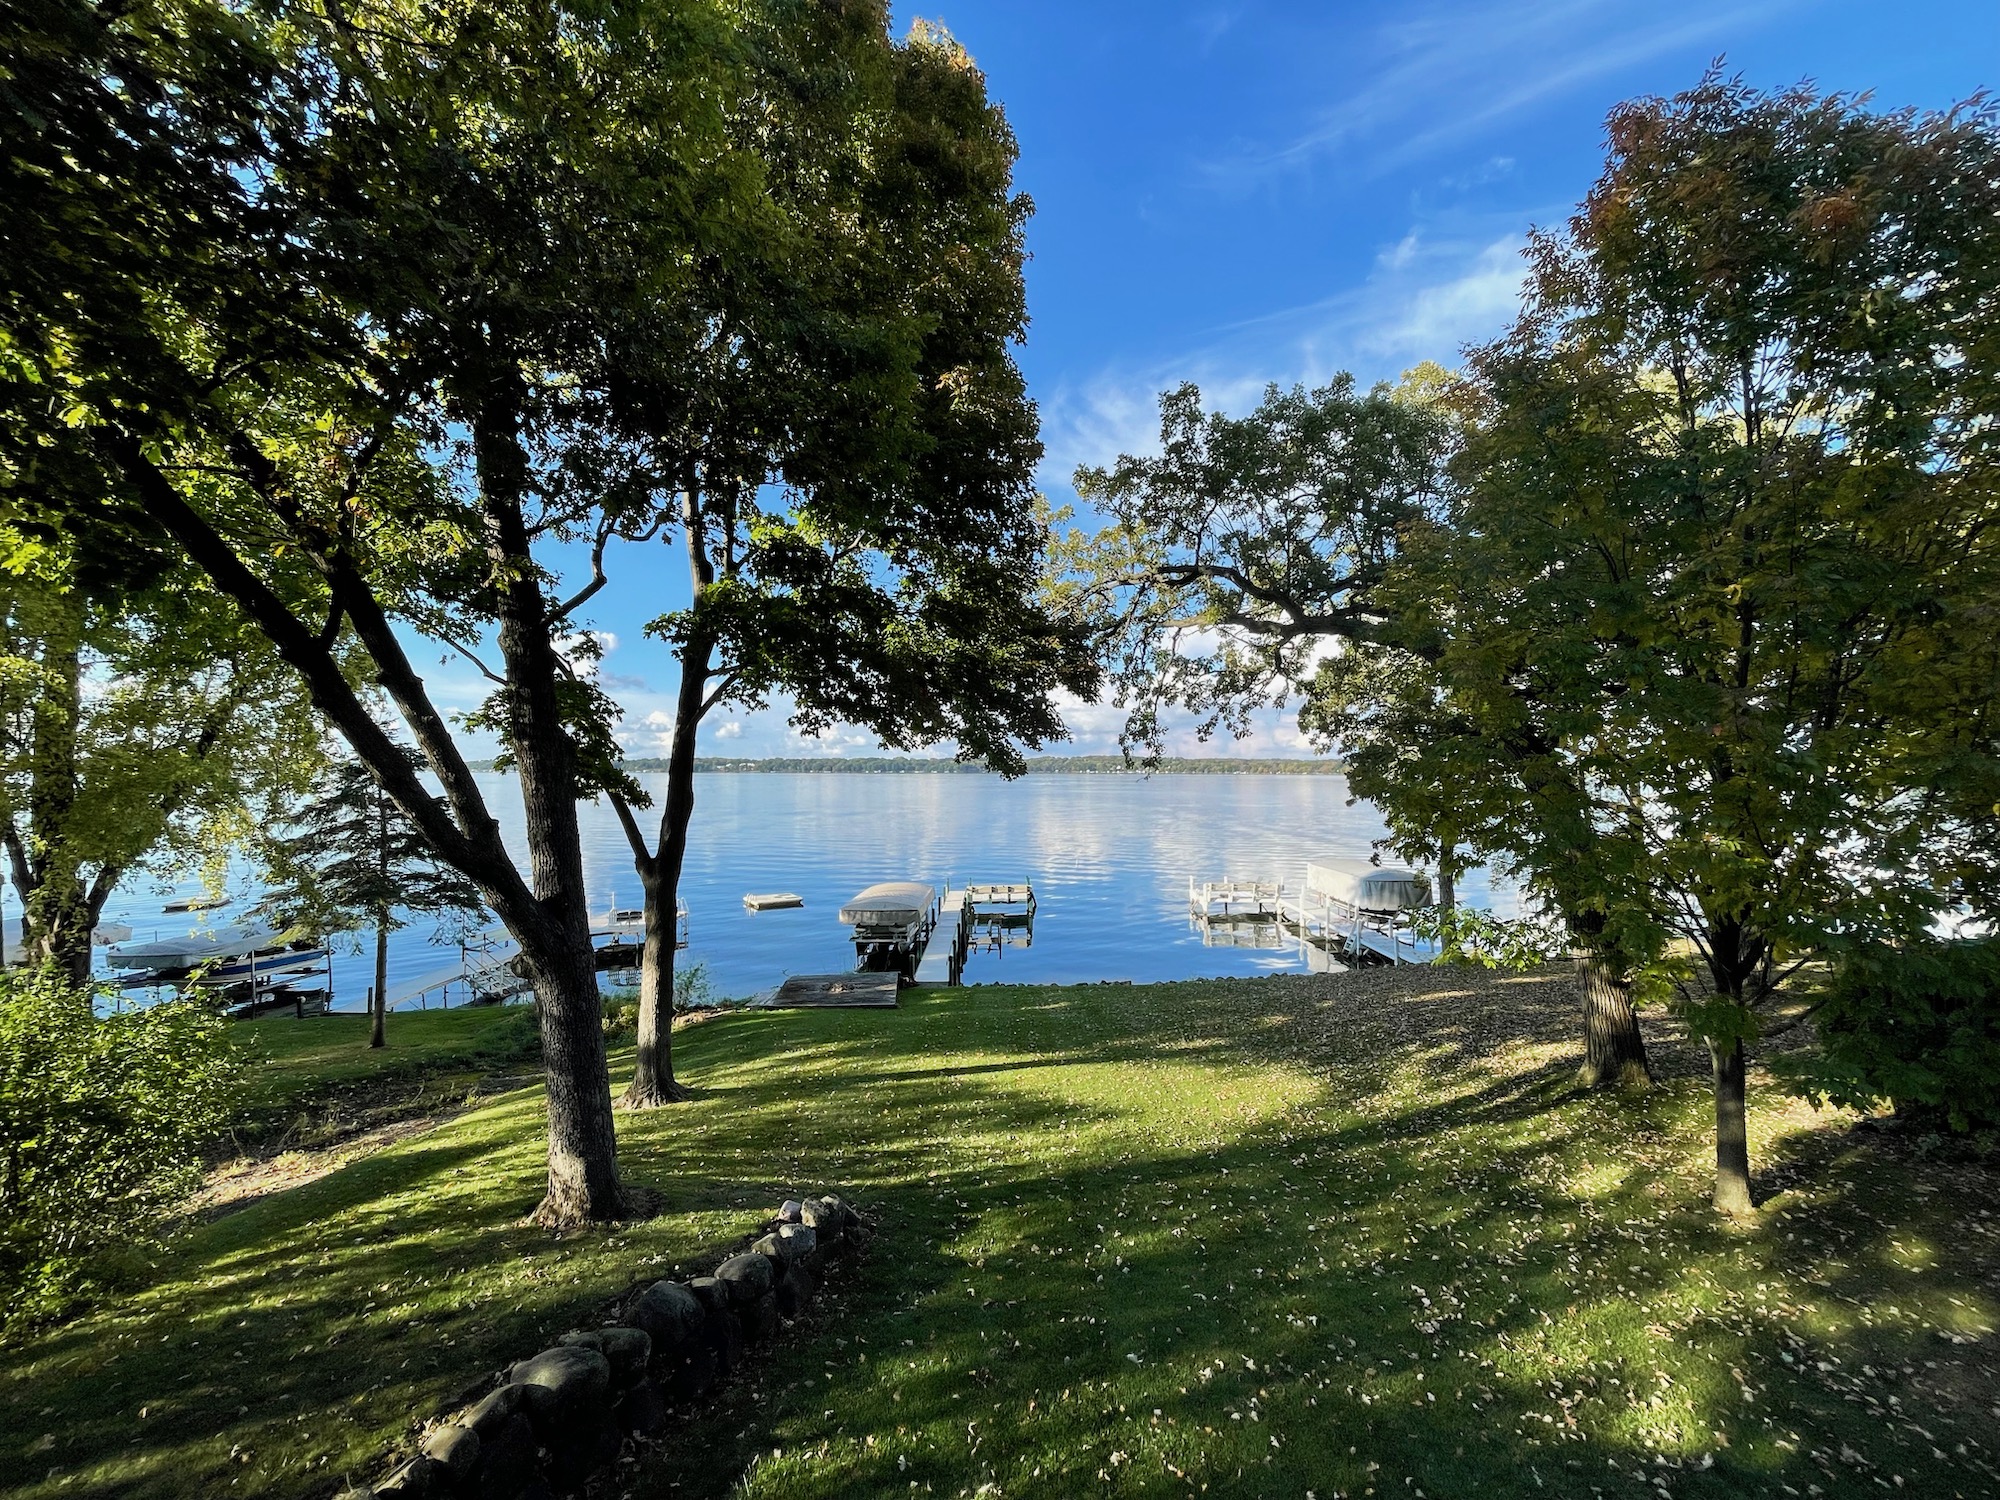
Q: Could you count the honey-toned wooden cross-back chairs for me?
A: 0